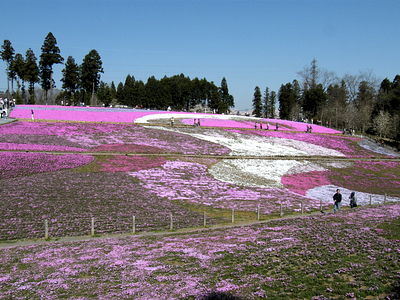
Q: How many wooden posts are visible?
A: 12